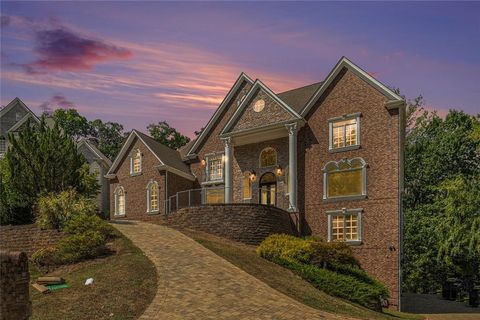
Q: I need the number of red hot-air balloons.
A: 0